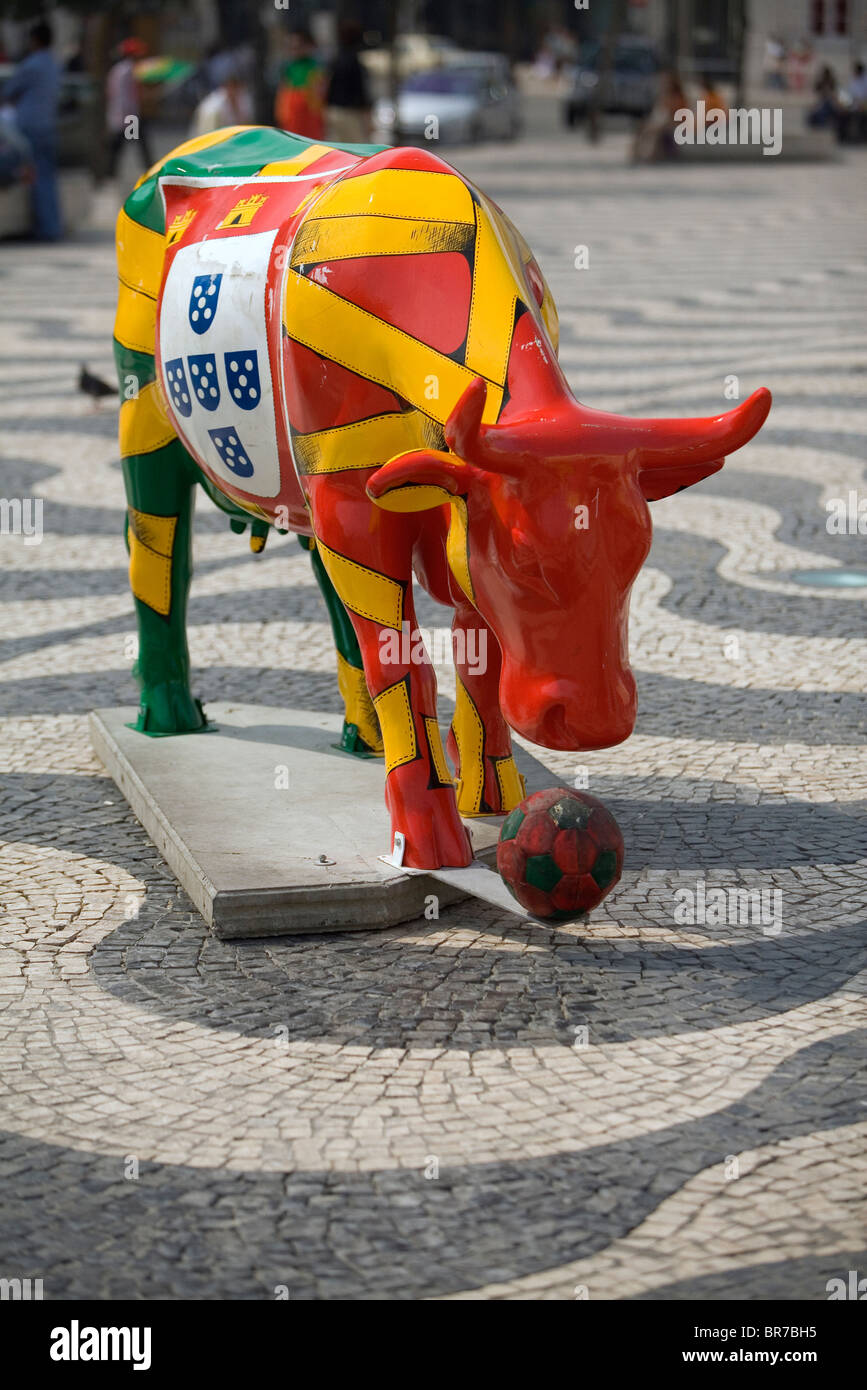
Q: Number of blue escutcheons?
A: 5